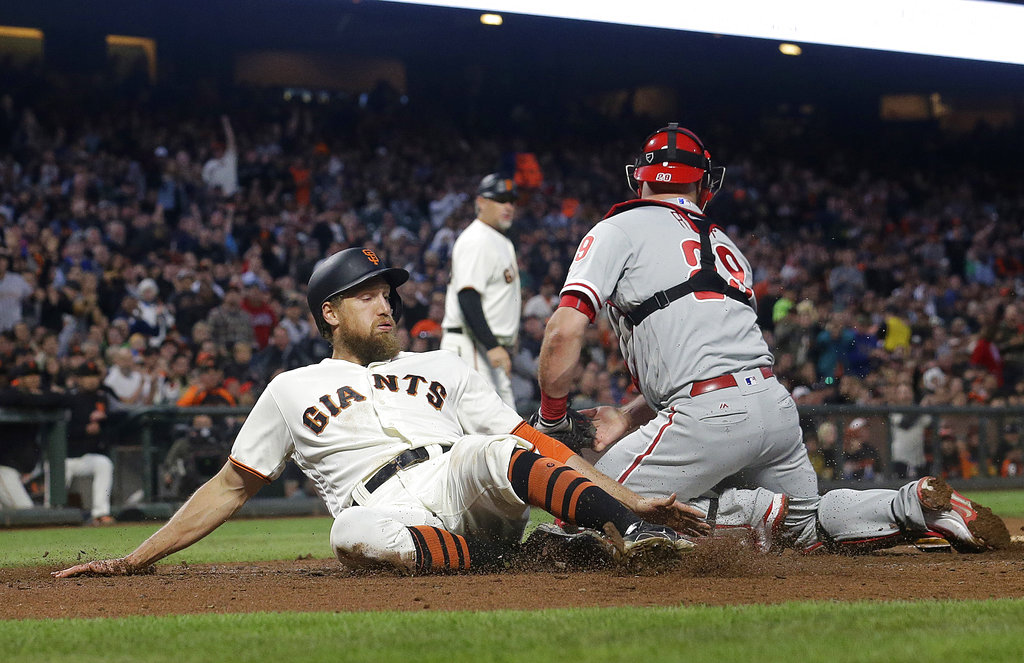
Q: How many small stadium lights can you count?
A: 2